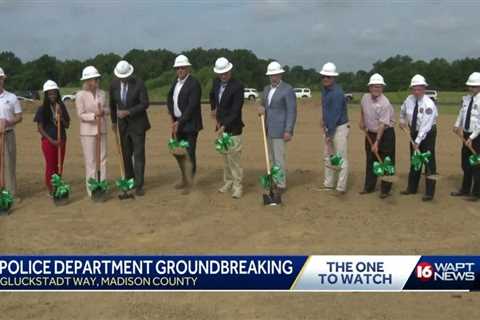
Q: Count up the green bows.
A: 11